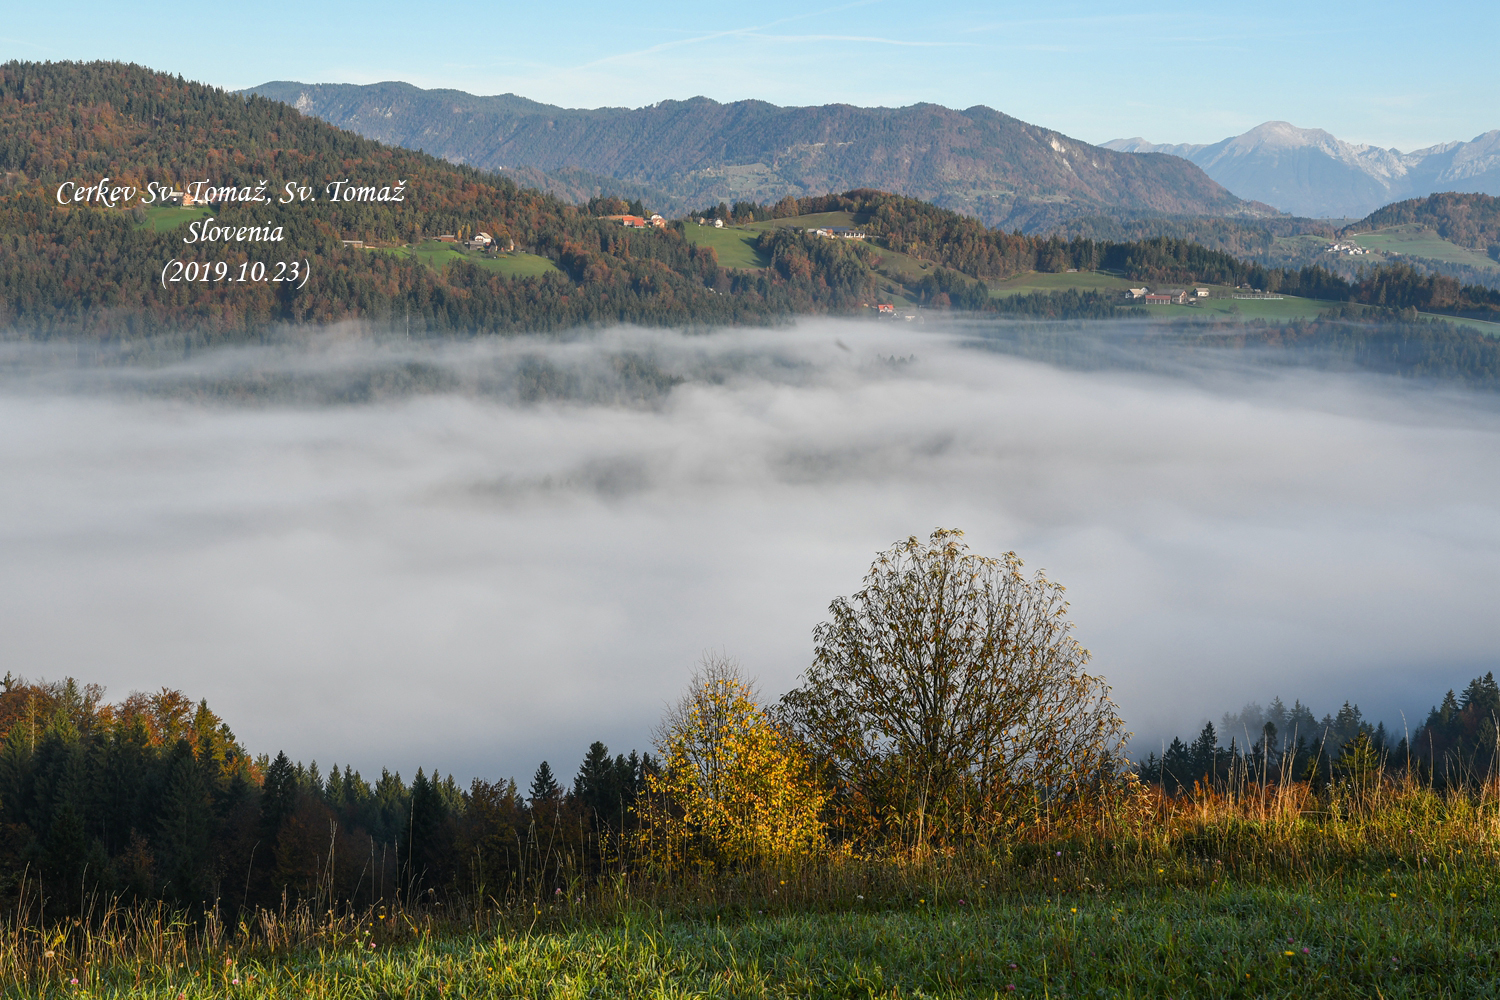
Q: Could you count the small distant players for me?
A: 0